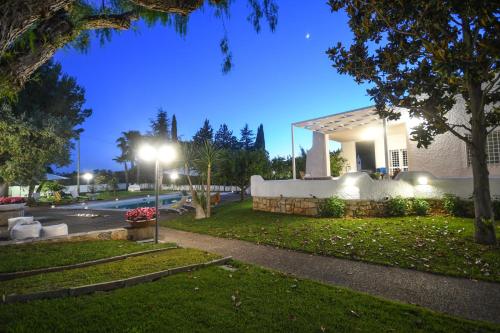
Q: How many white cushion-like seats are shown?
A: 3